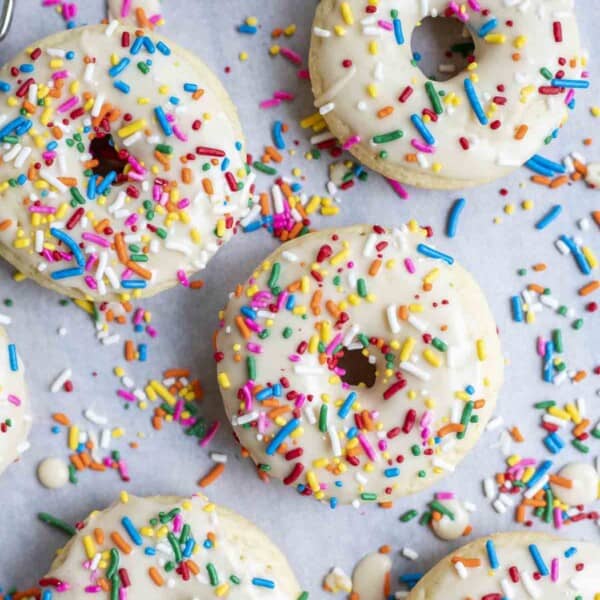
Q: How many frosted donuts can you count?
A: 6